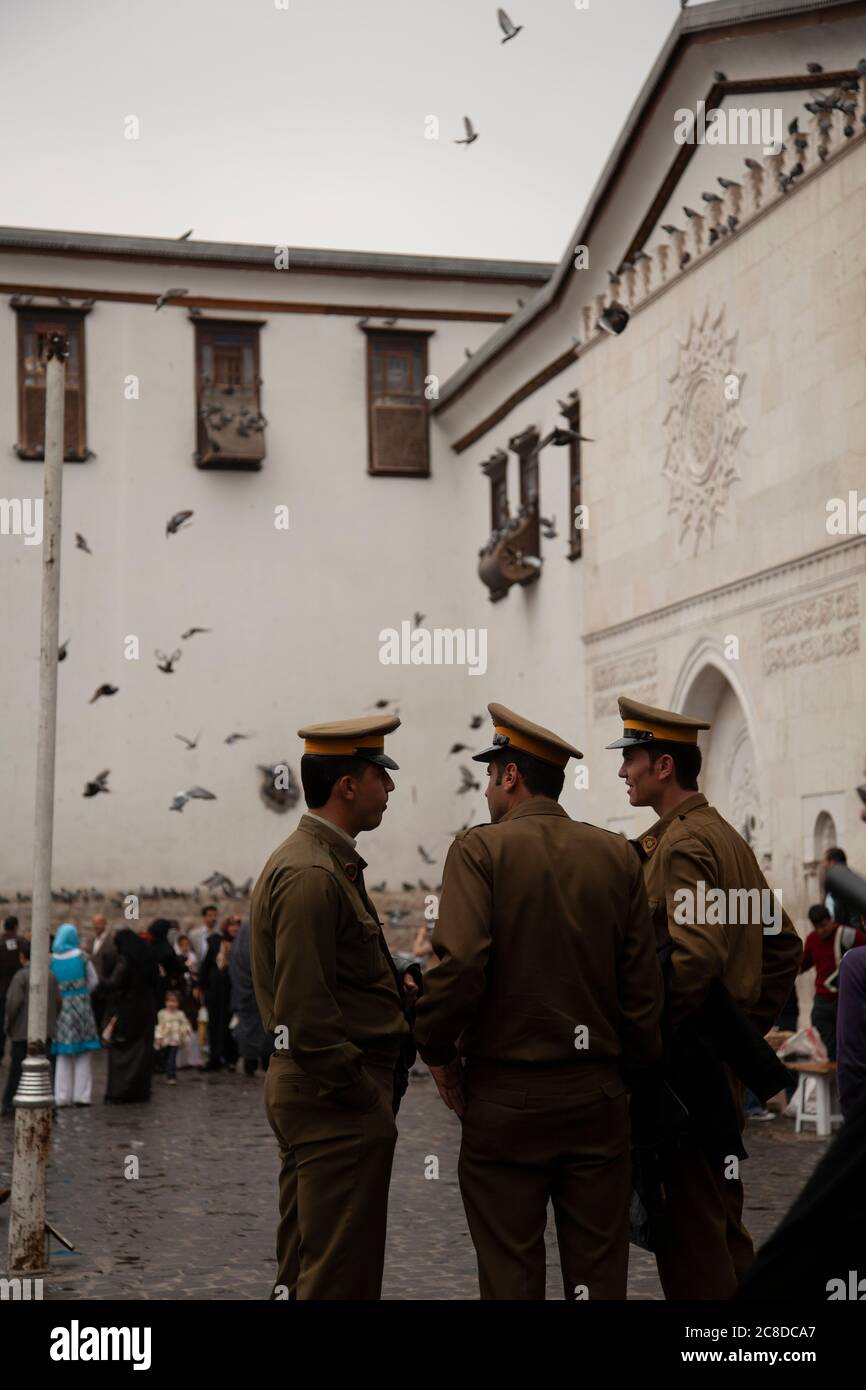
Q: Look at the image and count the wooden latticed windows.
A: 6